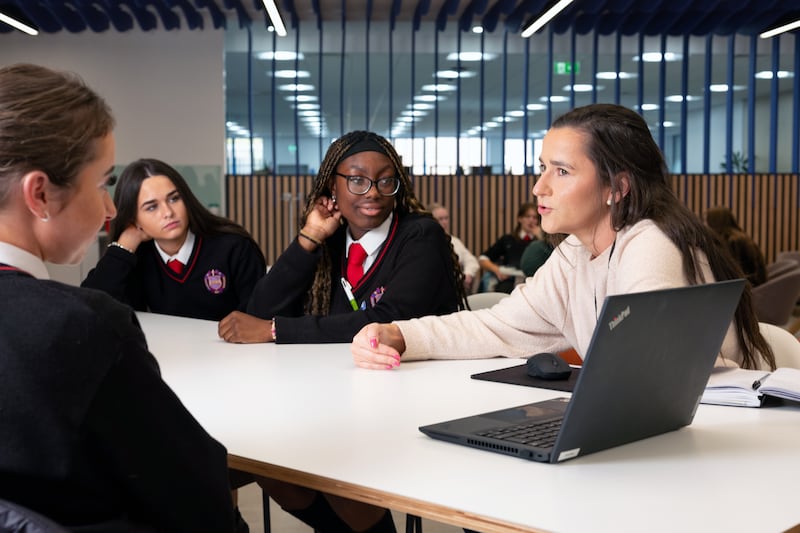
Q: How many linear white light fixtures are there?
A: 4